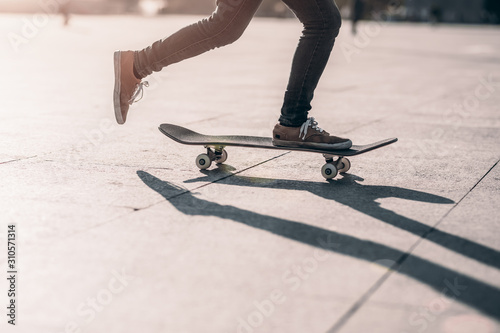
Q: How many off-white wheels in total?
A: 4